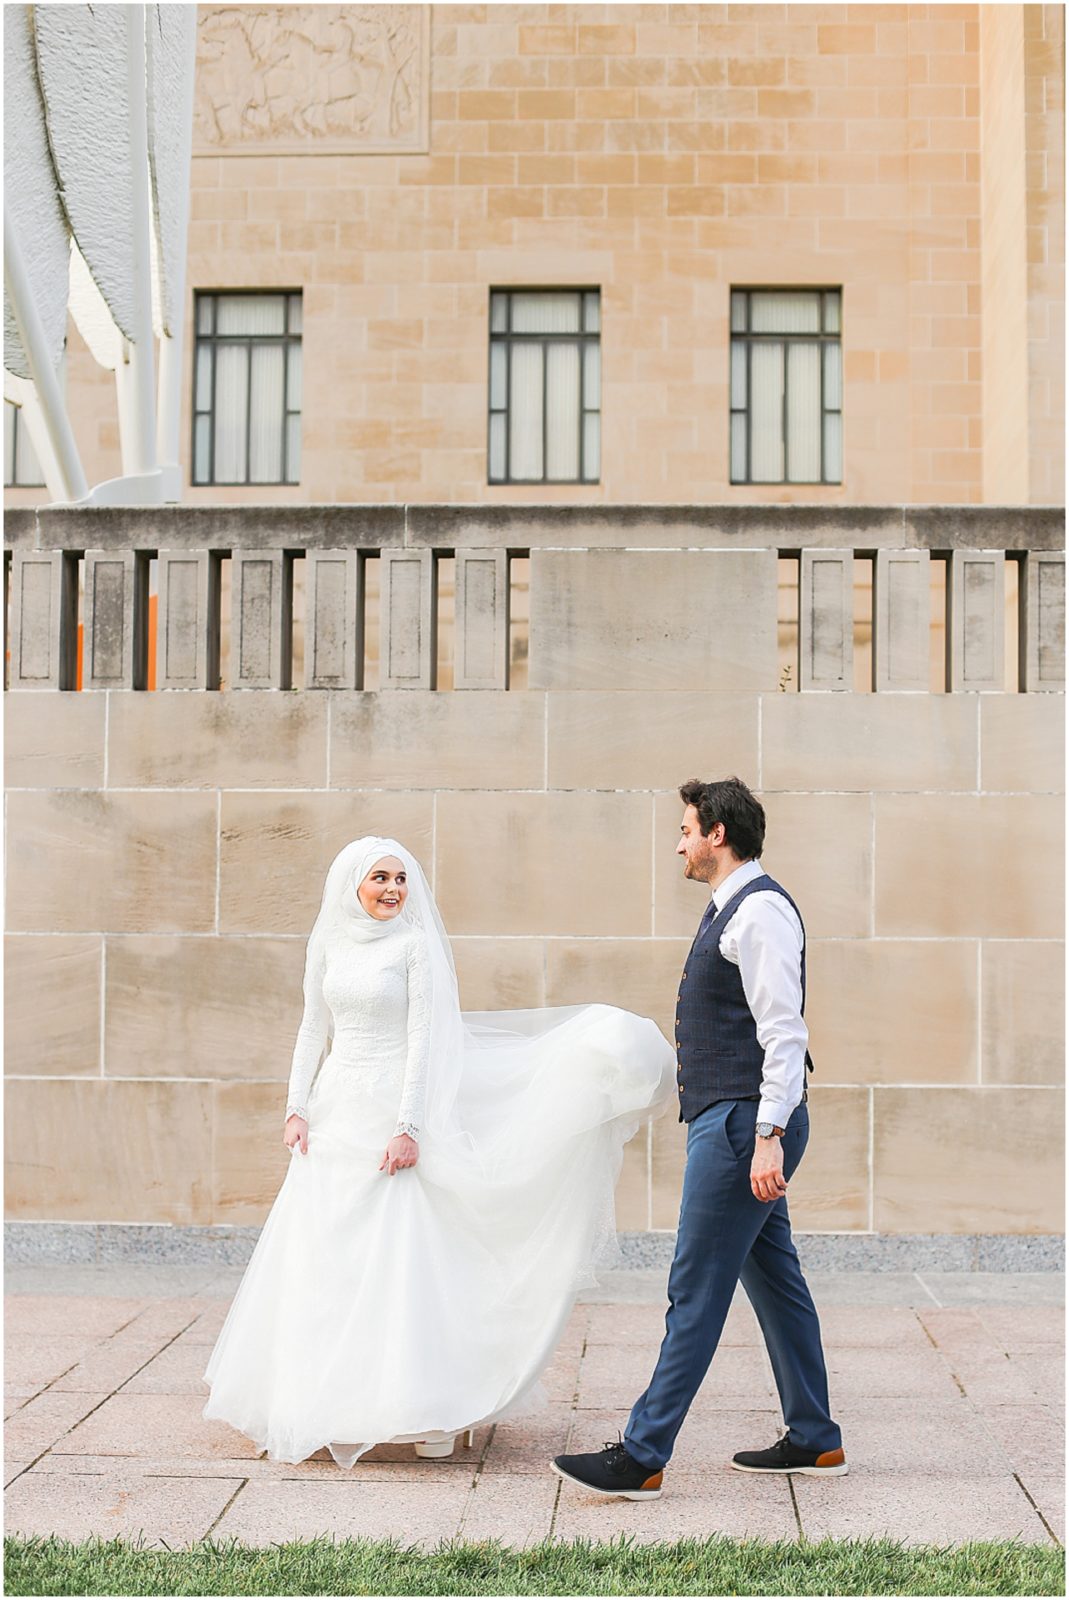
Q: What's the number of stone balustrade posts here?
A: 11